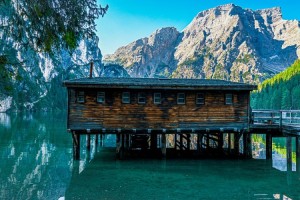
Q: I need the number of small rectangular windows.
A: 8